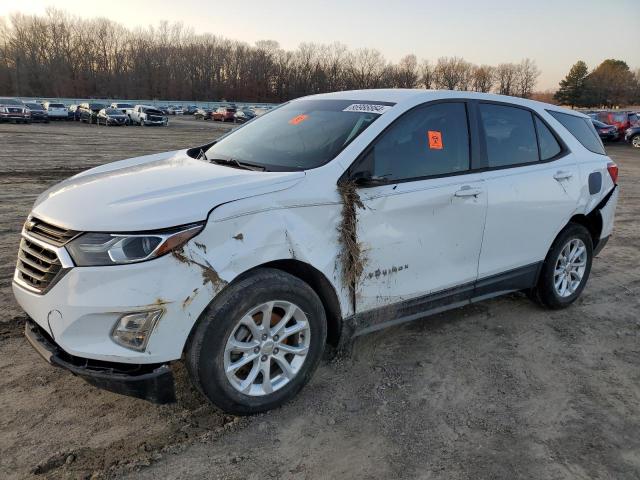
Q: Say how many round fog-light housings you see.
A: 0